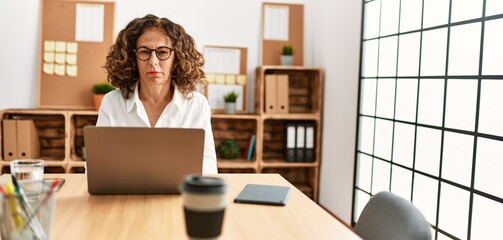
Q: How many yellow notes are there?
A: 13